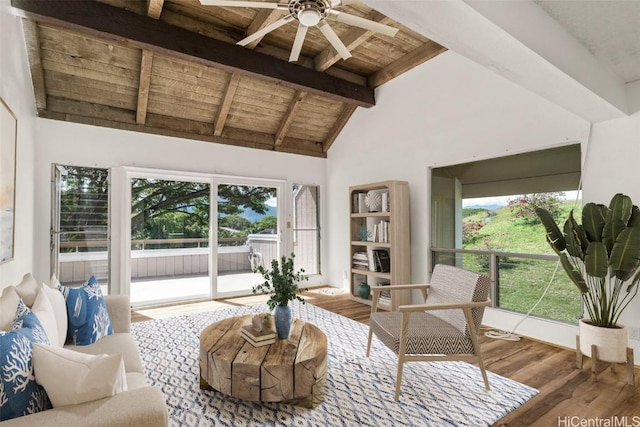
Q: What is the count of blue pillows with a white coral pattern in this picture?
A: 2